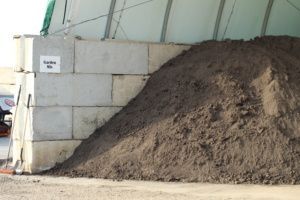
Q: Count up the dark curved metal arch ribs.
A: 4